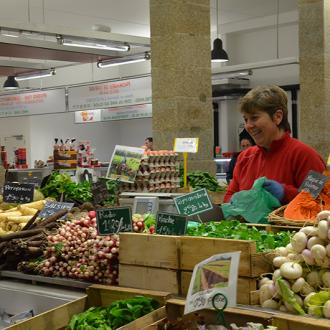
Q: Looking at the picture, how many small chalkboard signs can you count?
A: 6